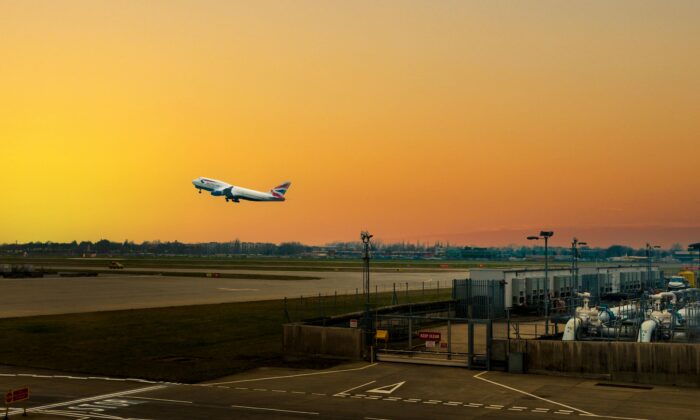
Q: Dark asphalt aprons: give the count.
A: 1